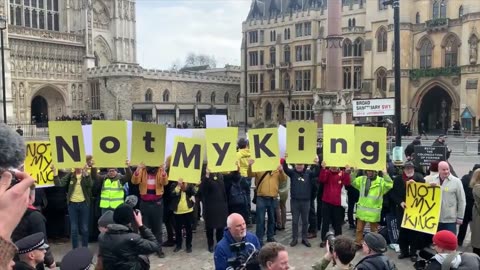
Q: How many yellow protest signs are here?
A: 11